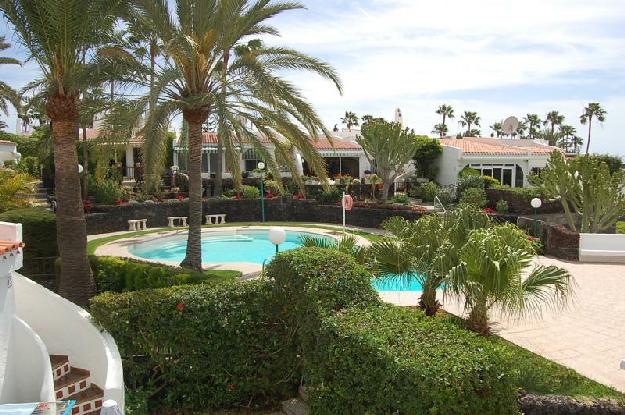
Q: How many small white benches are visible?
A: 3